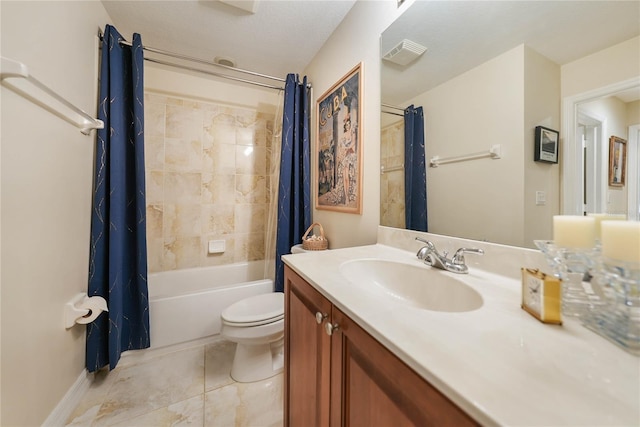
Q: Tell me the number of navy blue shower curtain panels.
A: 2